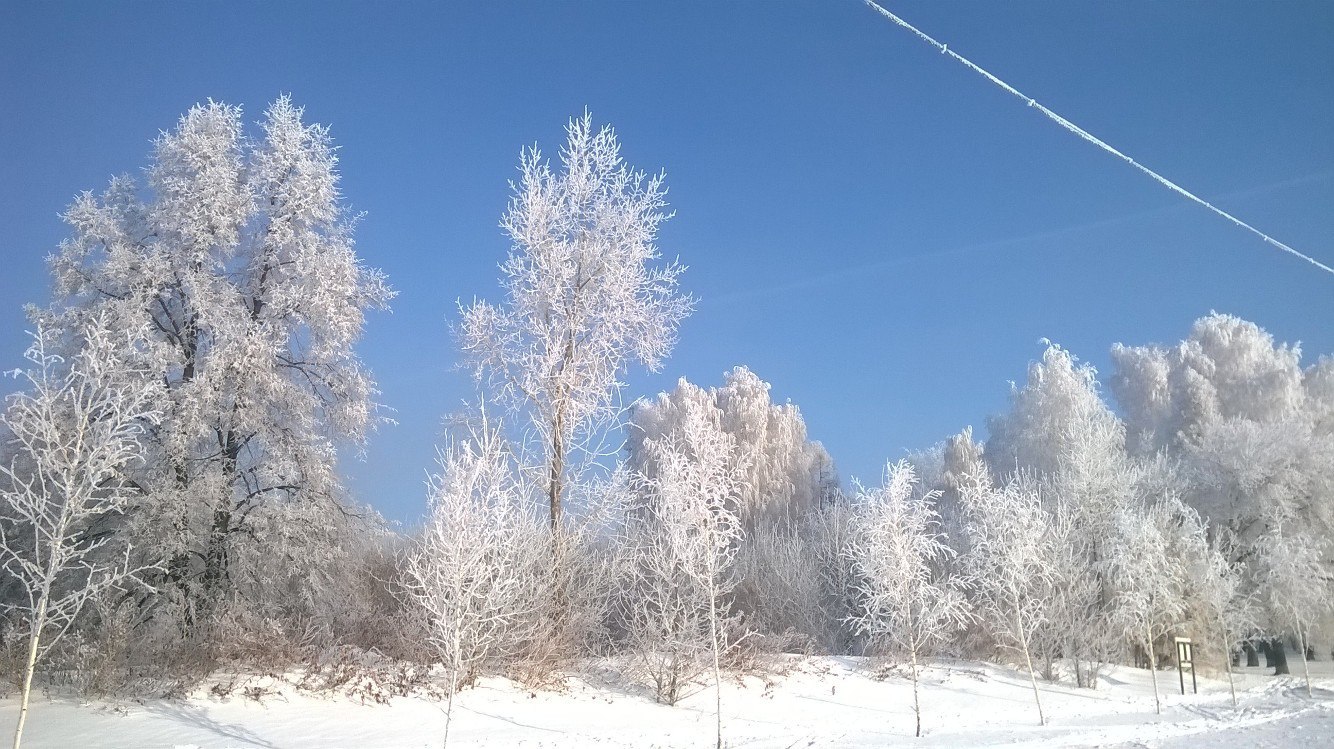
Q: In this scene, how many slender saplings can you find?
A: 8